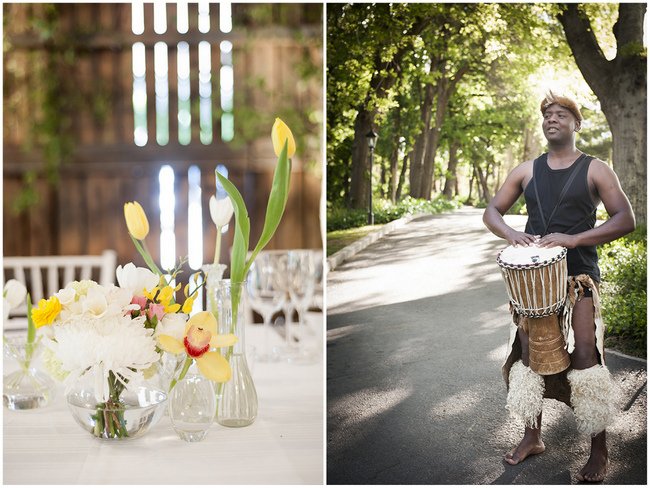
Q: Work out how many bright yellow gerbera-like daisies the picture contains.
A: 1